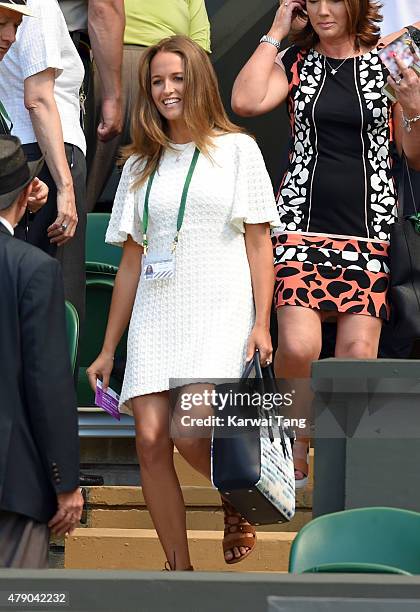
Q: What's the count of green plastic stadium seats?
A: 3